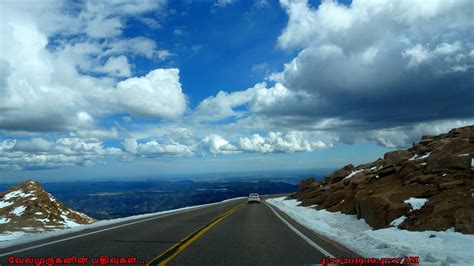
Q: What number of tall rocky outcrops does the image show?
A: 2